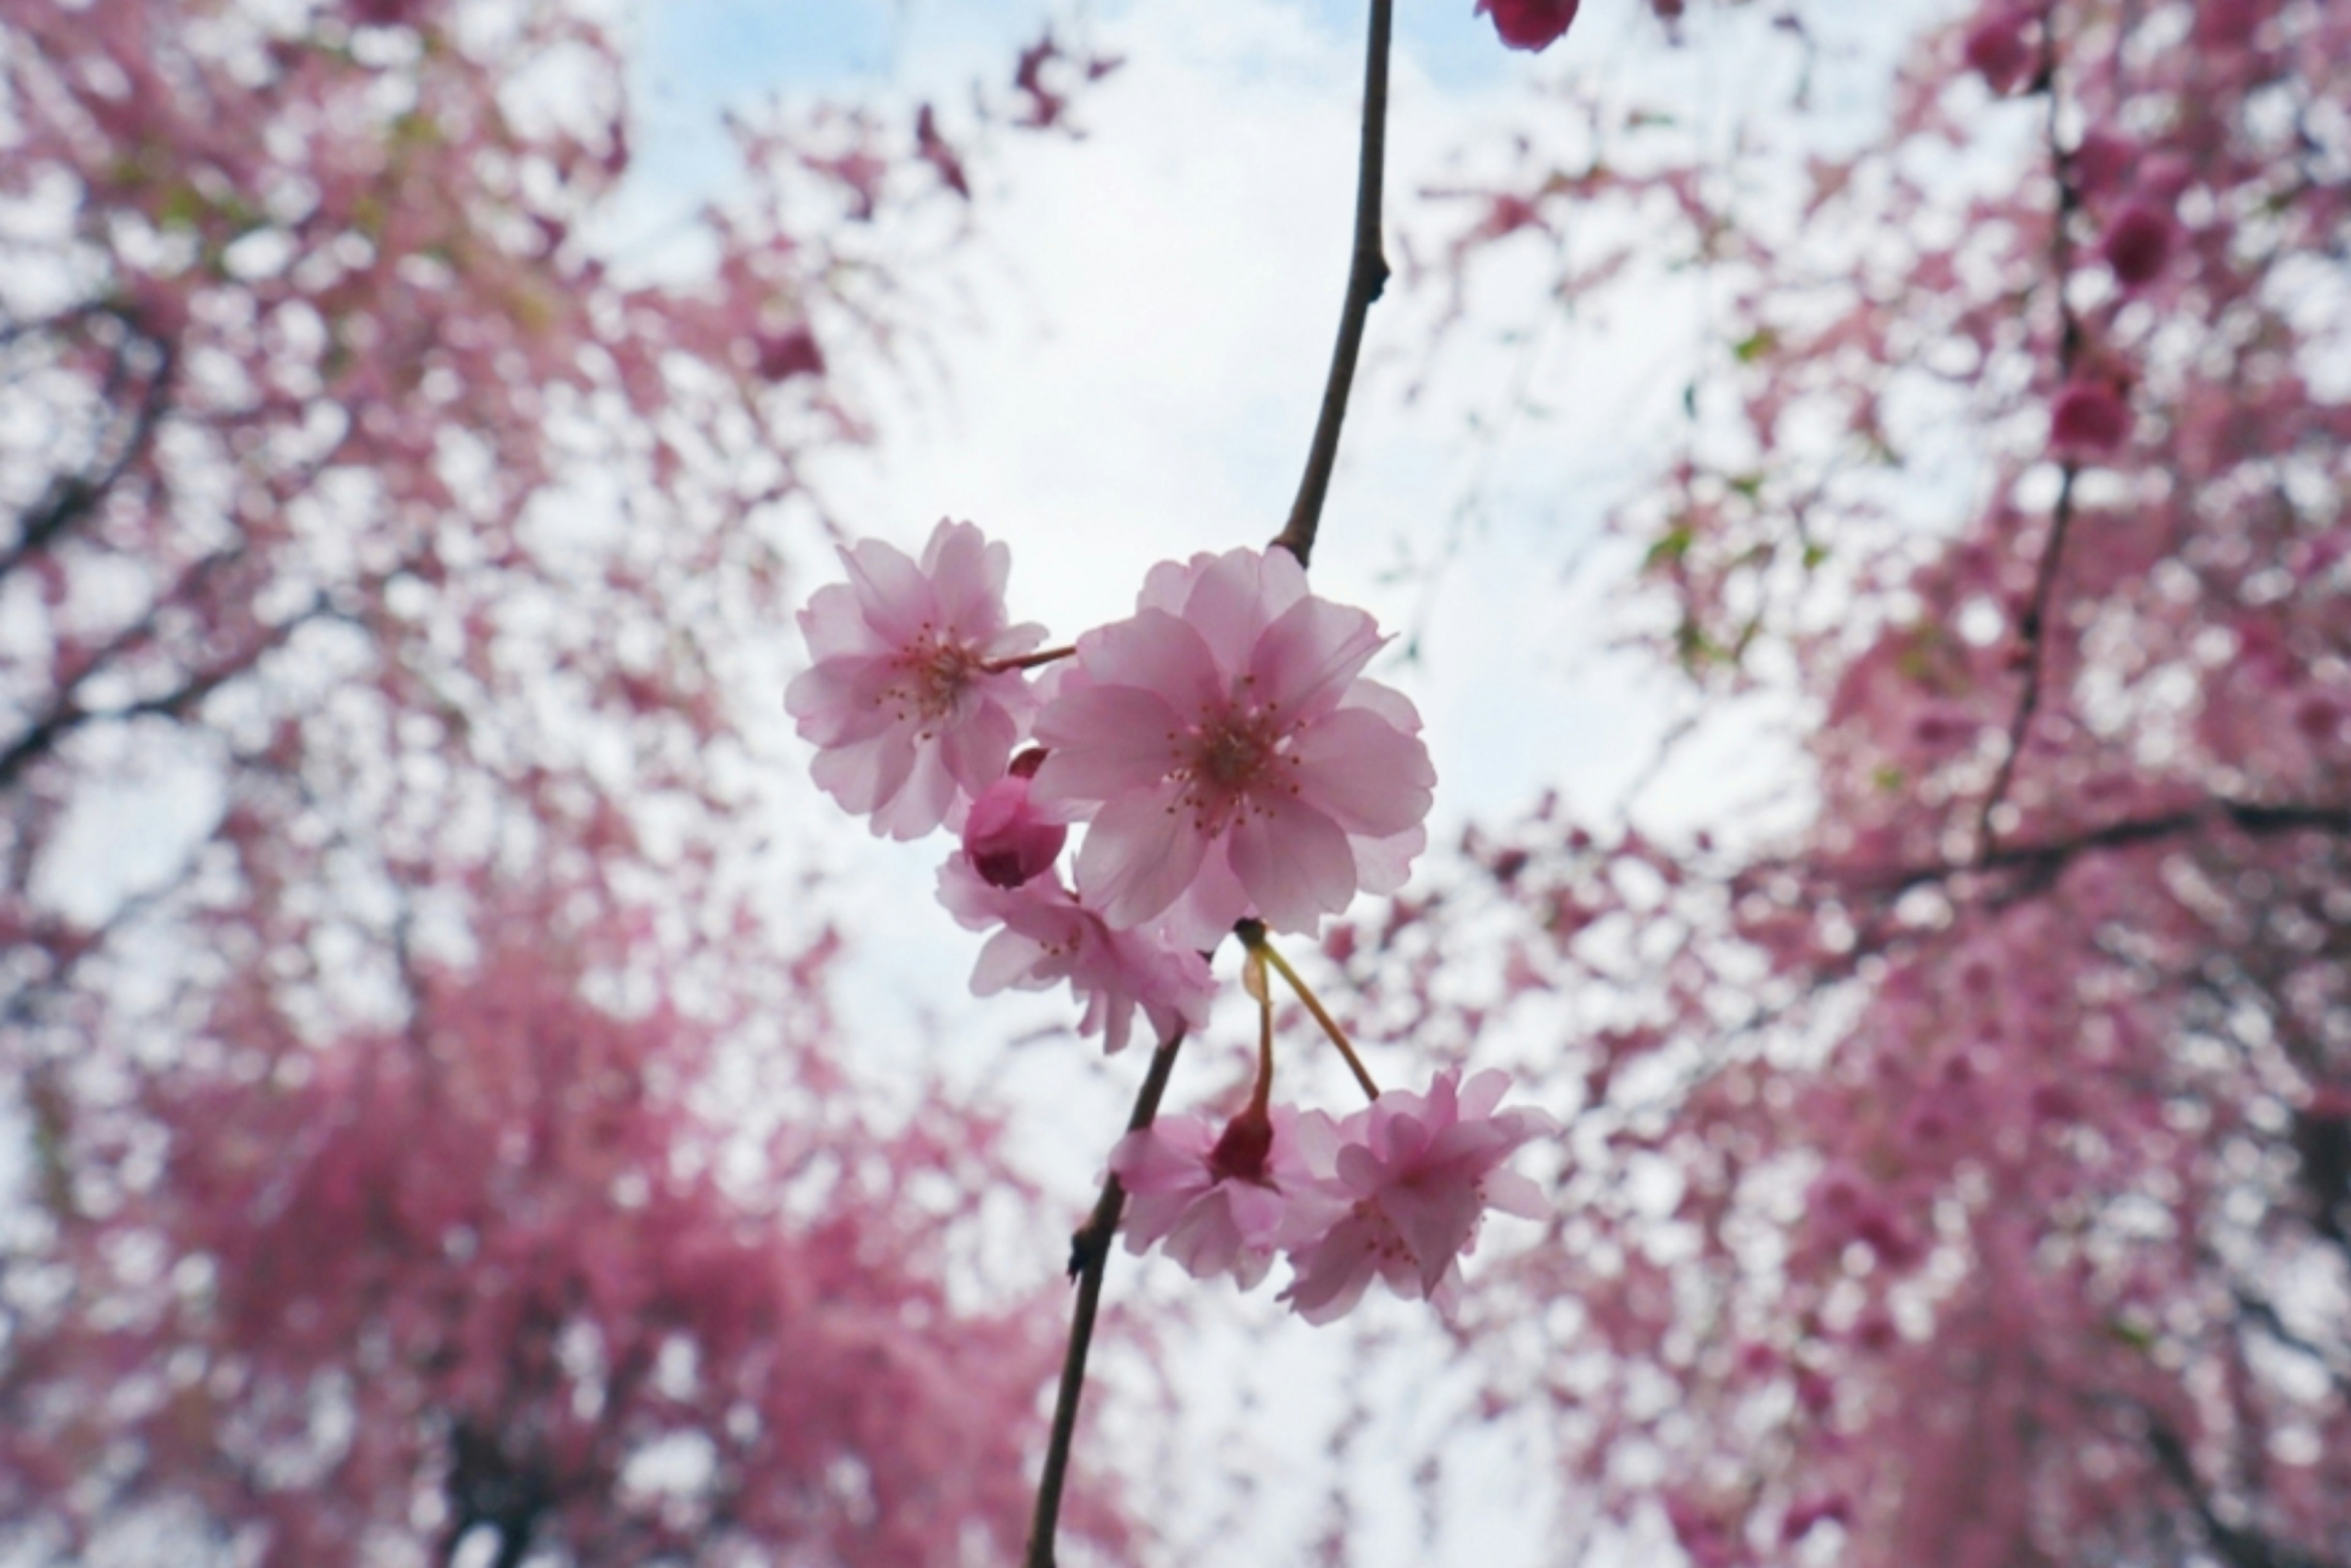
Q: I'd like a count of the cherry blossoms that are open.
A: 5